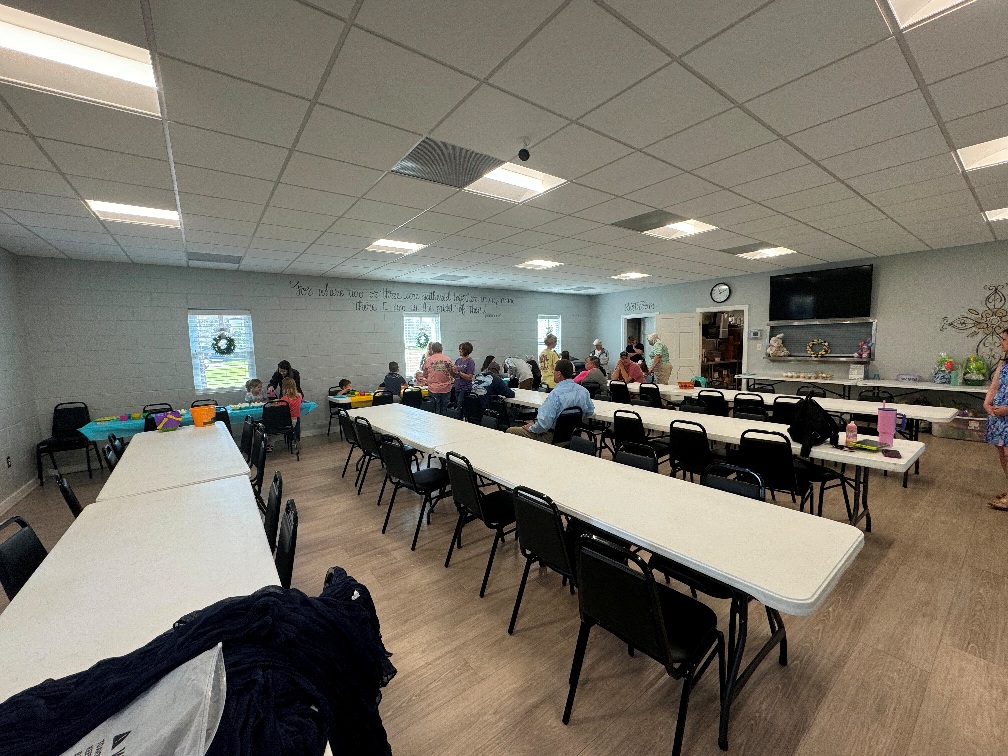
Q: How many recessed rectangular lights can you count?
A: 11